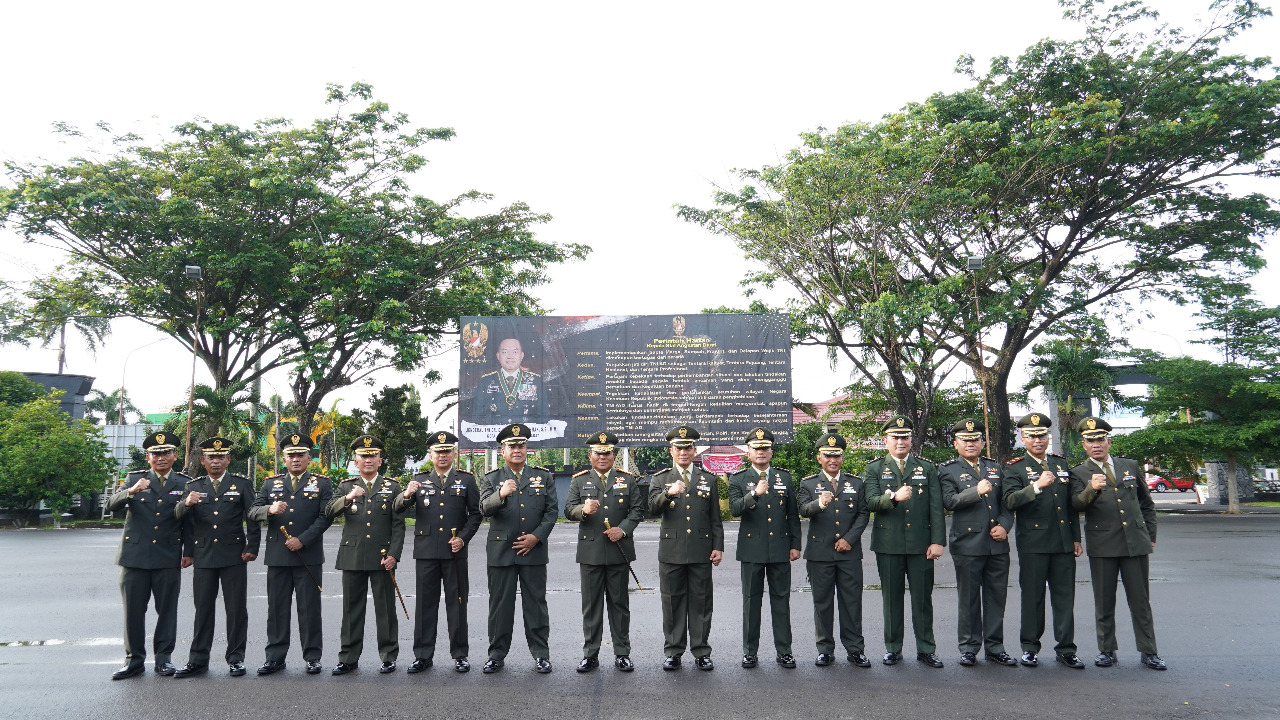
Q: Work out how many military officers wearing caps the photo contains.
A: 14